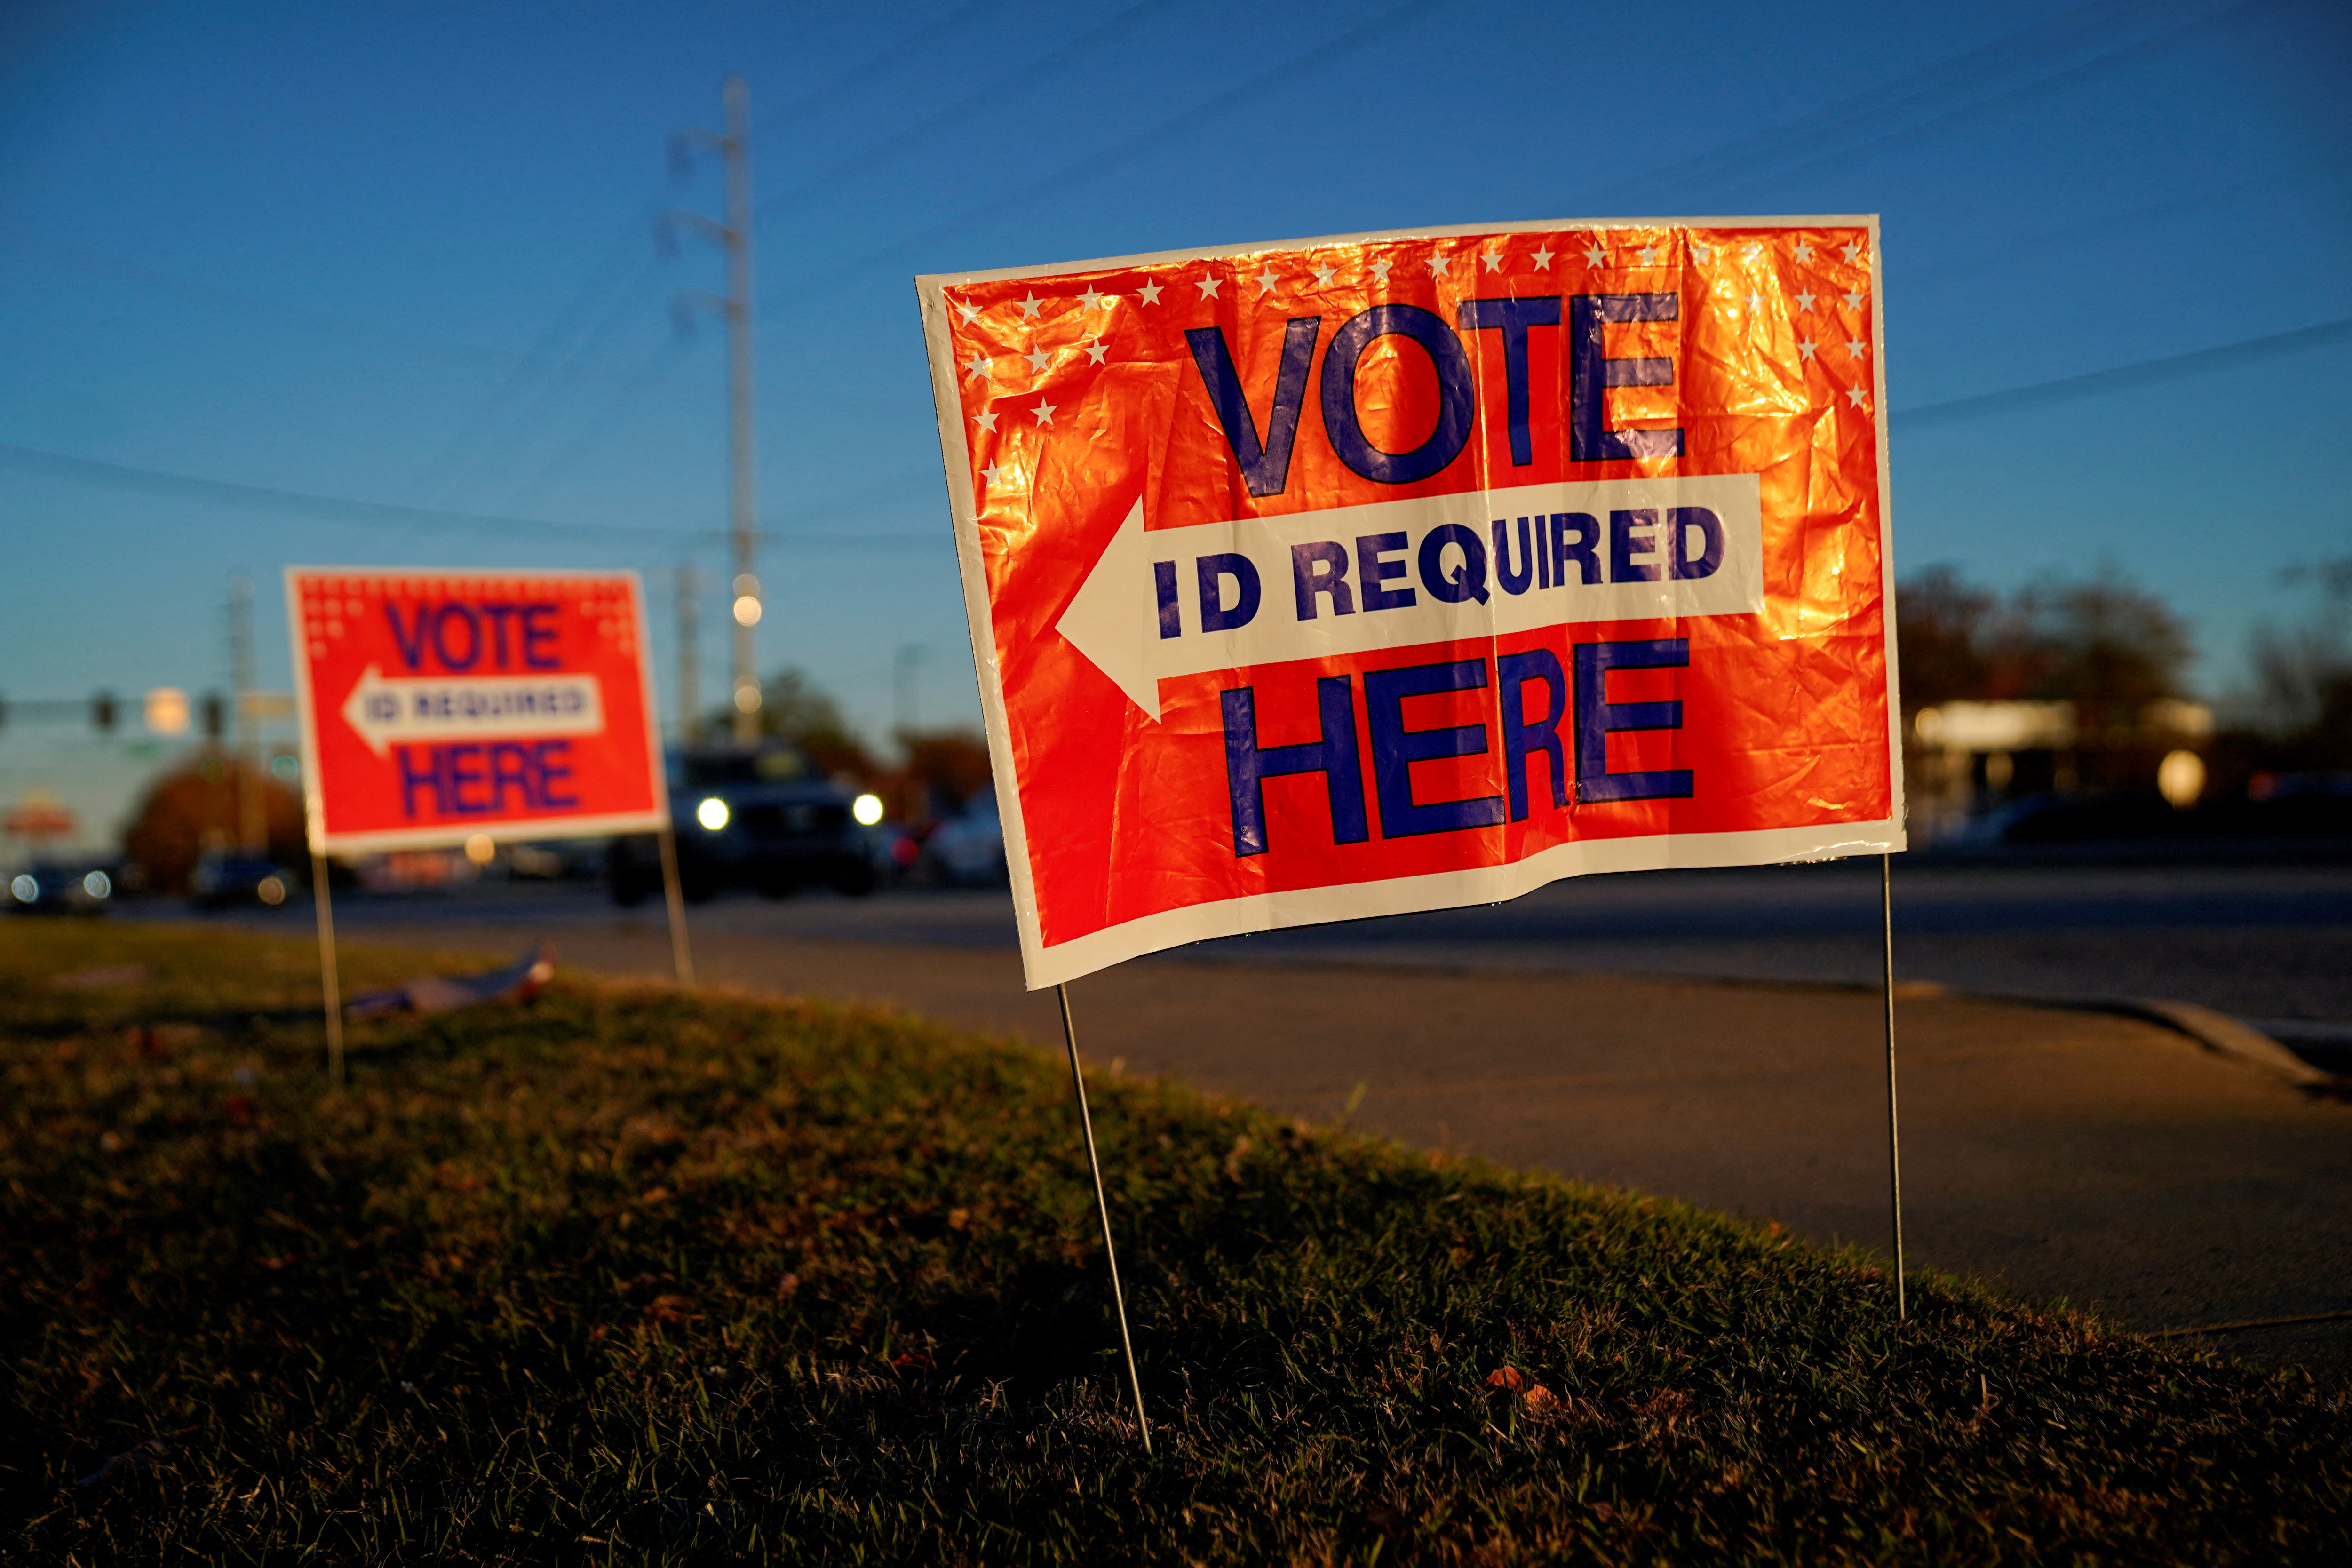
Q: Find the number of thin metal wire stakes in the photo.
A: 4